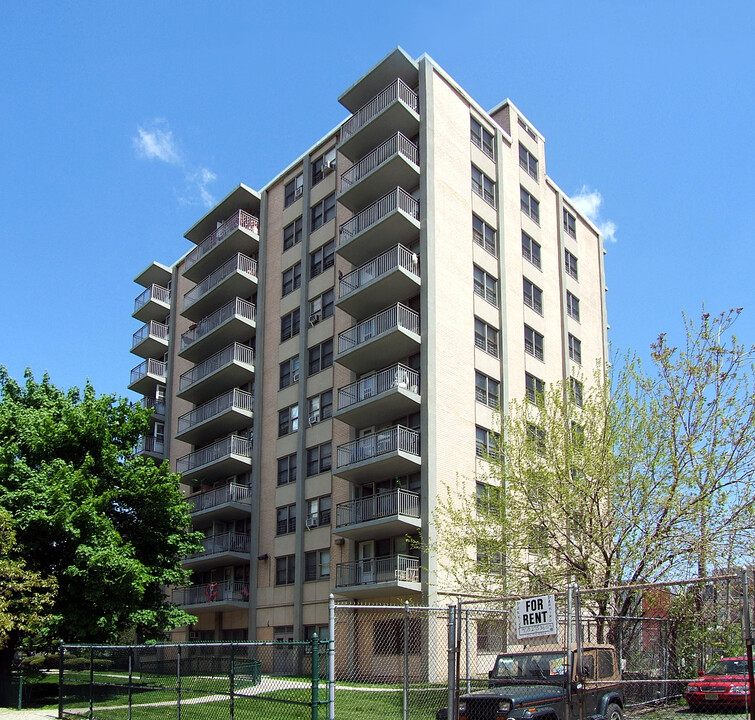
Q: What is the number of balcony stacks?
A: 3